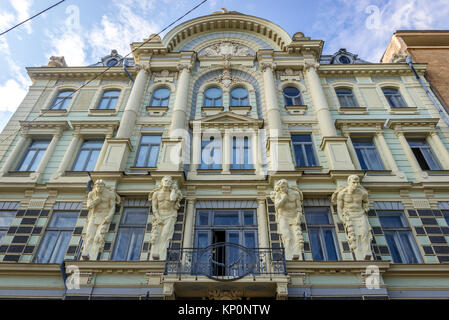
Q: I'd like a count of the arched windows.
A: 8